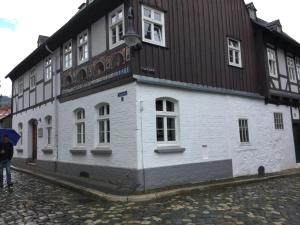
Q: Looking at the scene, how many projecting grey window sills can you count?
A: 5